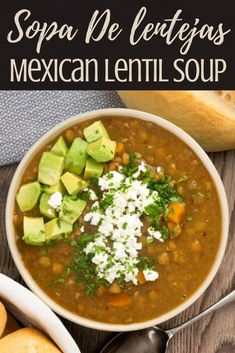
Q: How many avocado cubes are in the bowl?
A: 13